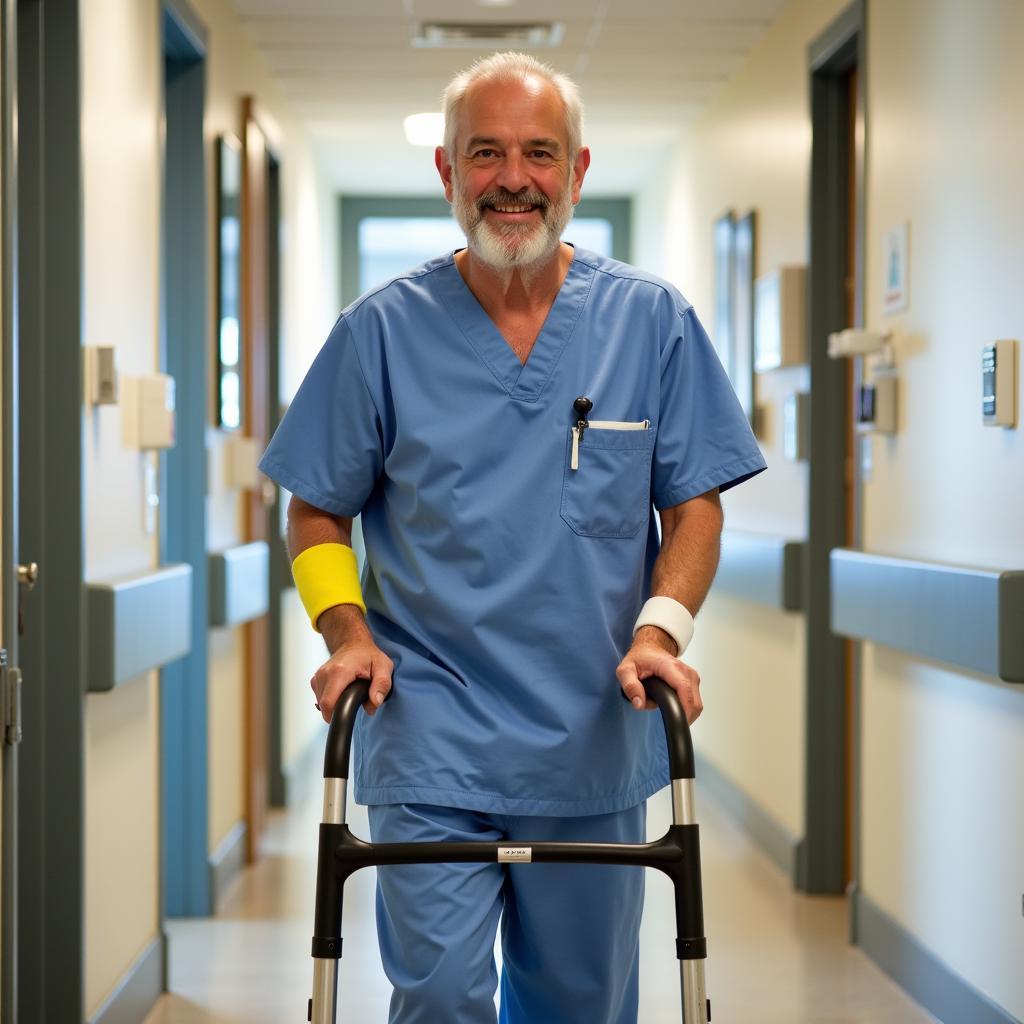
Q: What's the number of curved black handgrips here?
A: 2